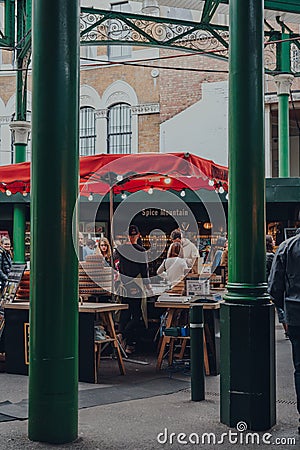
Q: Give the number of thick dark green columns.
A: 2